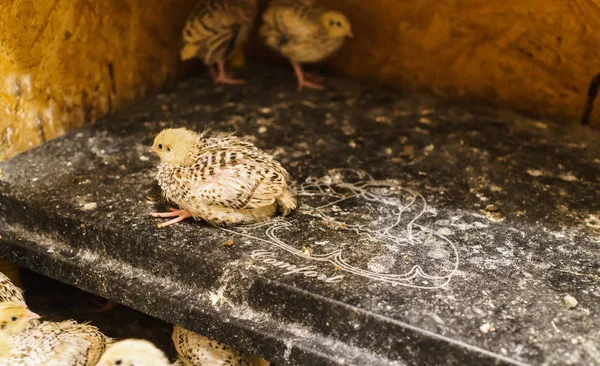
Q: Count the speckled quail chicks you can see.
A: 7